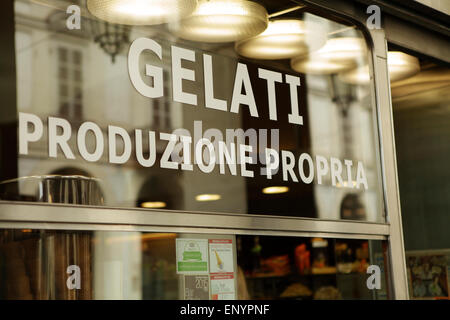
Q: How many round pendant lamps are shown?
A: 5